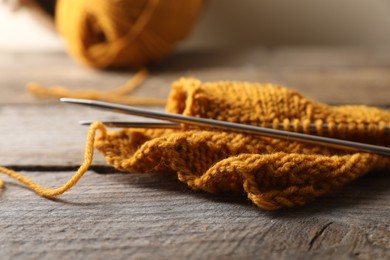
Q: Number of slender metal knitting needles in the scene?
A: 2